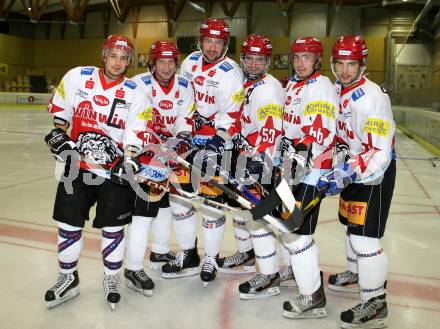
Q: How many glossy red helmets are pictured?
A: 6